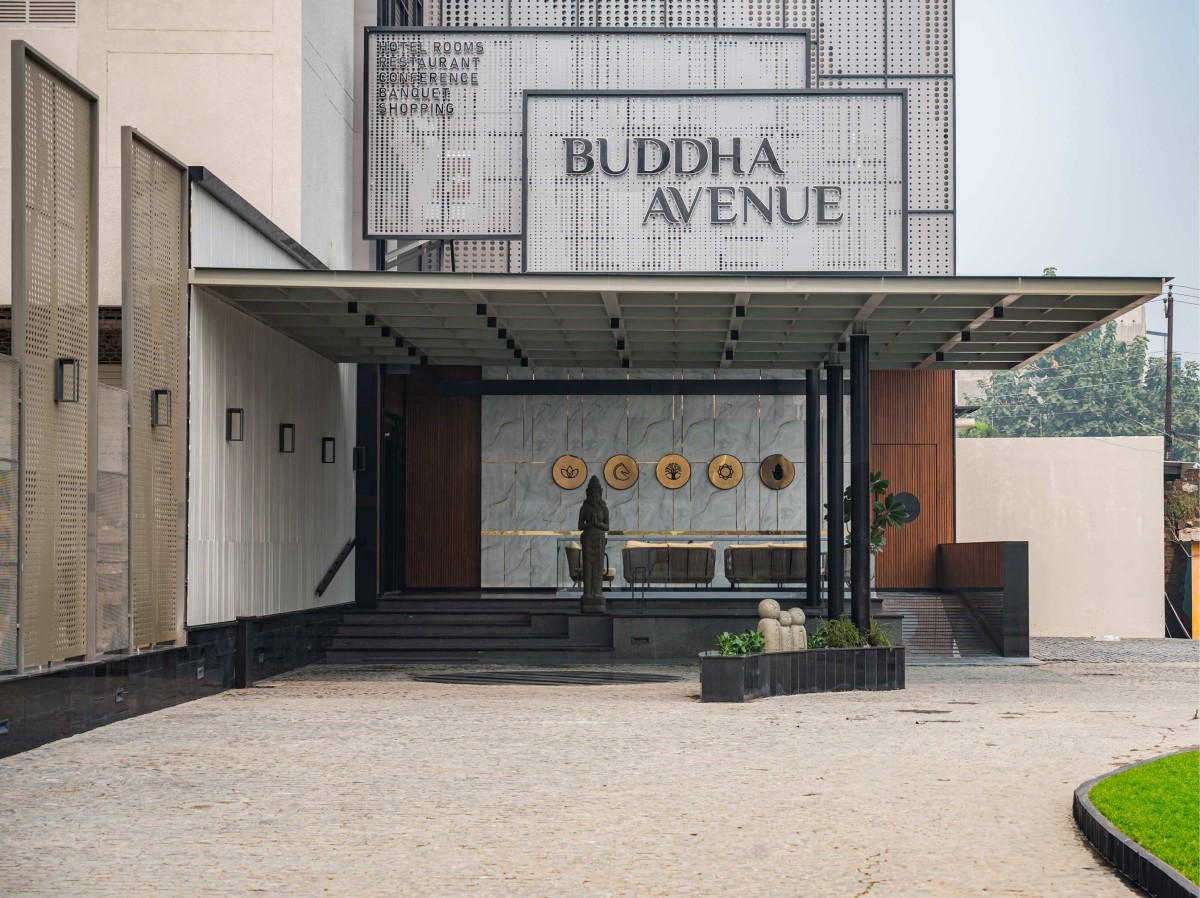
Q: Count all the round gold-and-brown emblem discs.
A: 5